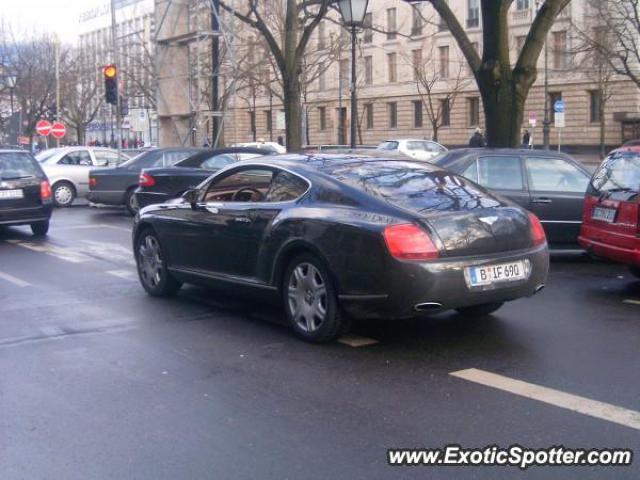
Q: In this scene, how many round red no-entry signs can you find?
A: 2